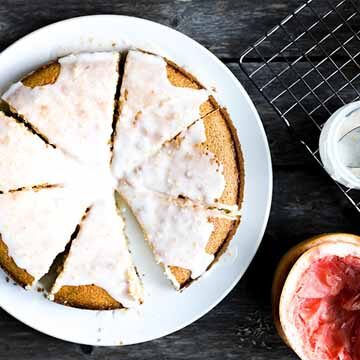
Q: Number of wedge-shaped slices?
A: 7